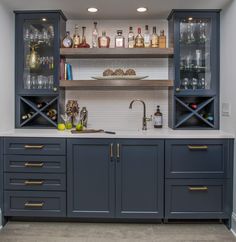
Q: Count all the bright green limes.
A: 3